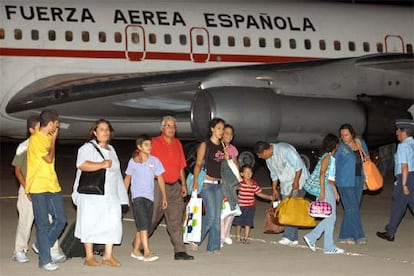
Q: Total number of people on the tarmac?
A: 12